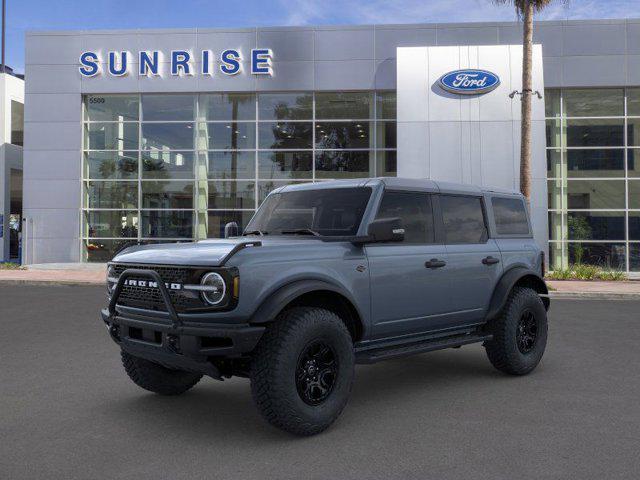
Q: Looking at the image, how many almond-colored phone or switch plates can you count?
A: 0